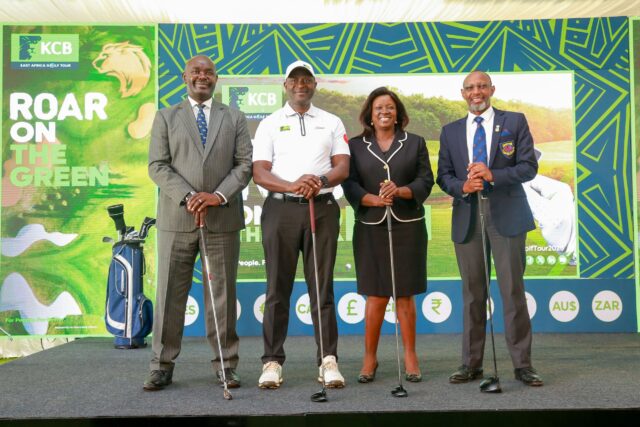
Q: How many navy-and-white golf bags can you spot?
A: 1